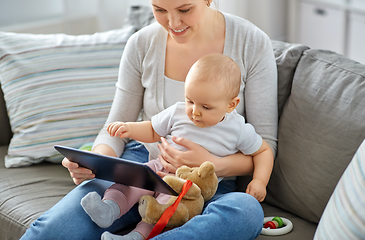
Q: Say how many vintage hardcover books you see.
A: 0